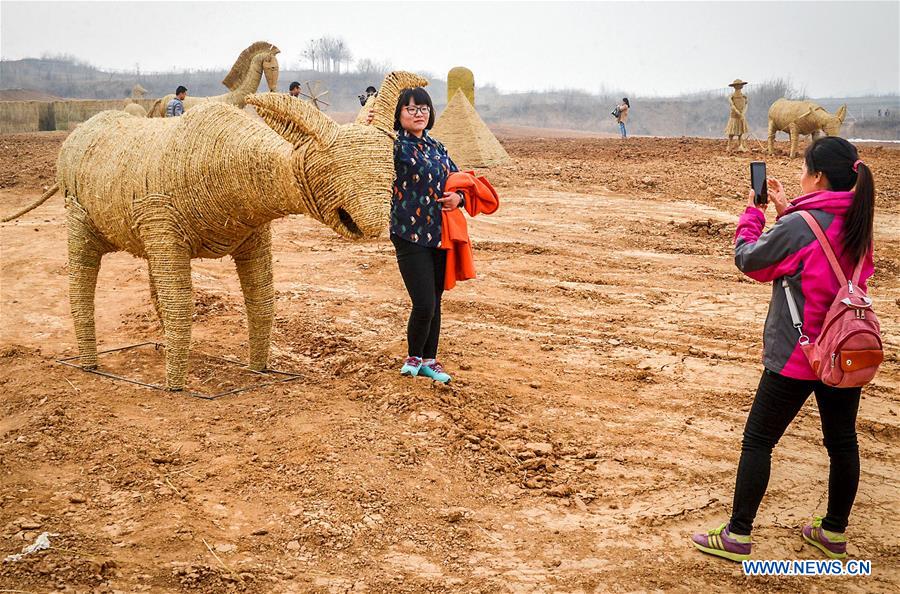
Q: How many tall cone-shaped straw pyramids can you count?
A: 1